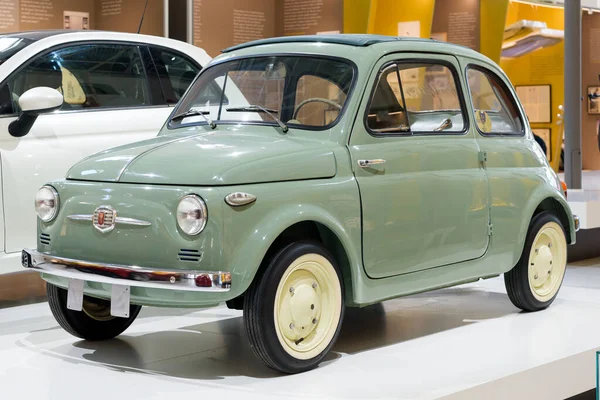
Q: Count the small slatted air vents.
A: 2